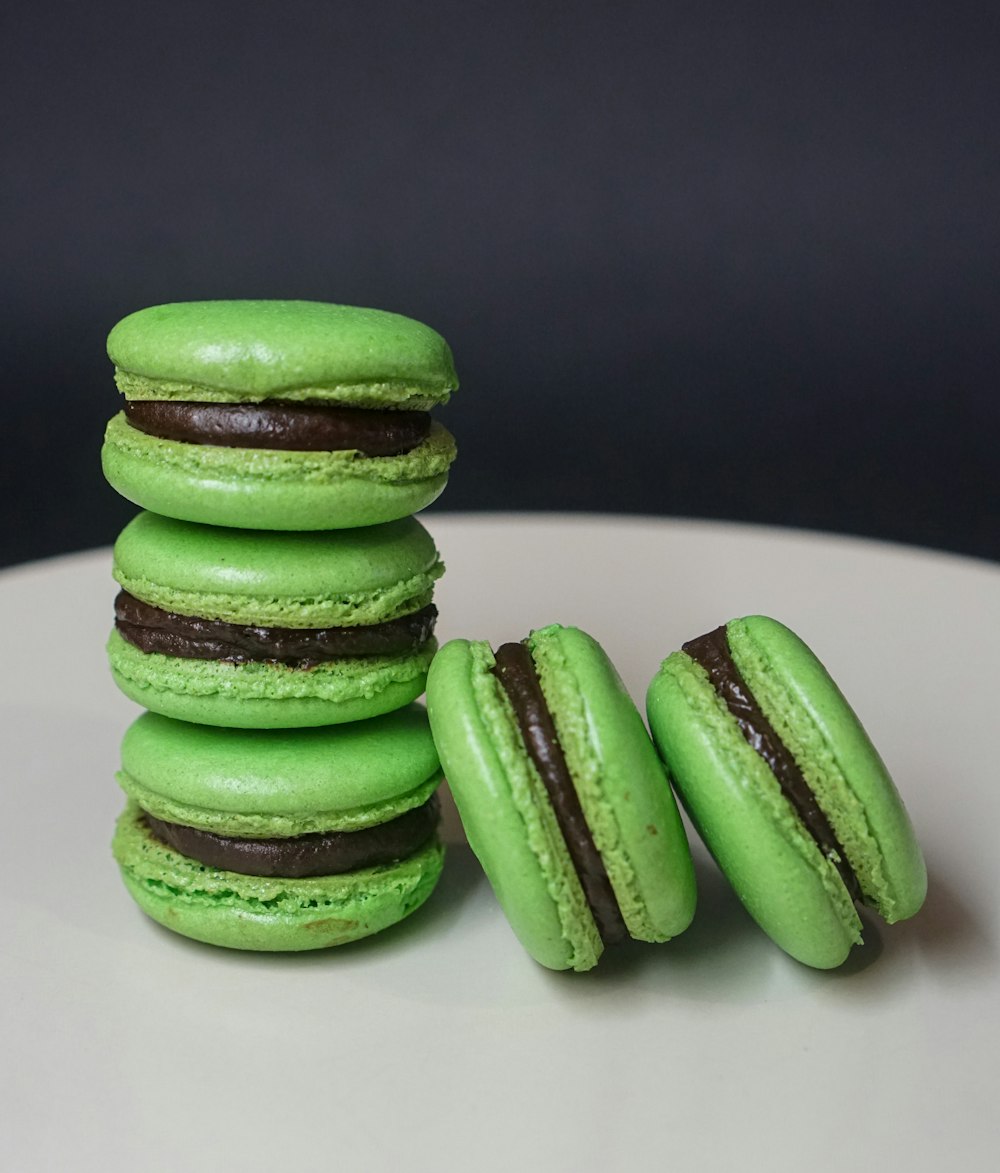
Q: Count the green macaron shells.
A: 10